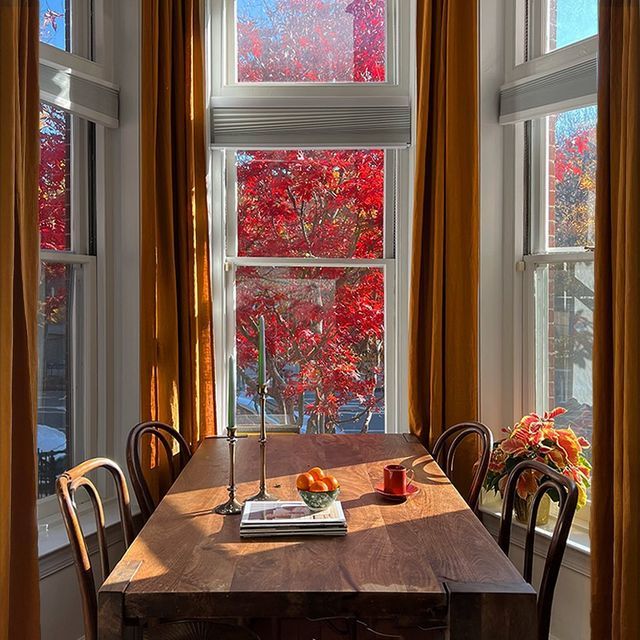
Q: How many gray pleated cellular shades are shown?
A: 3